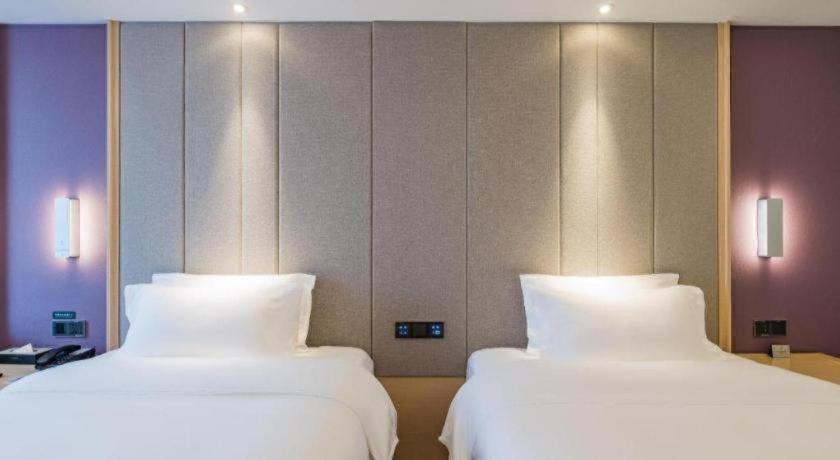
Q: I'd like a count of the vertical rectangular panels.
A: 9